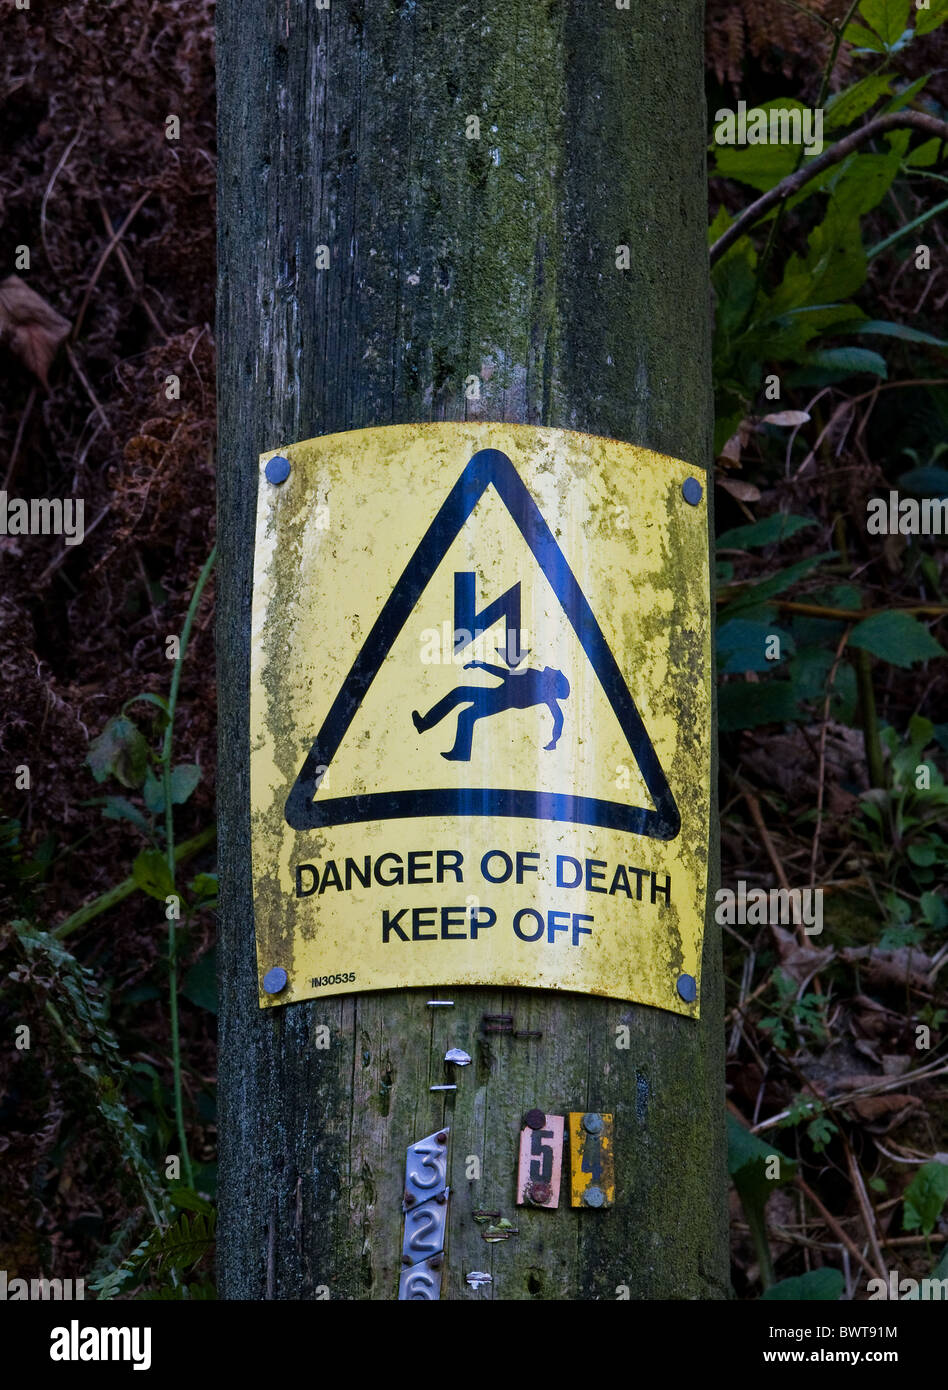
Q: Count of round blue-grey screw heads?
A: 6